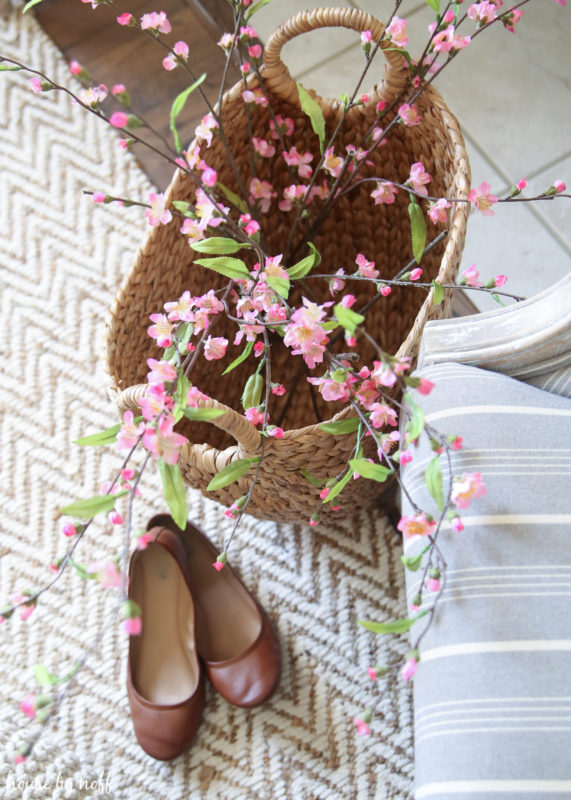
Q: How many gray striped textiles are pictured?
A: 1